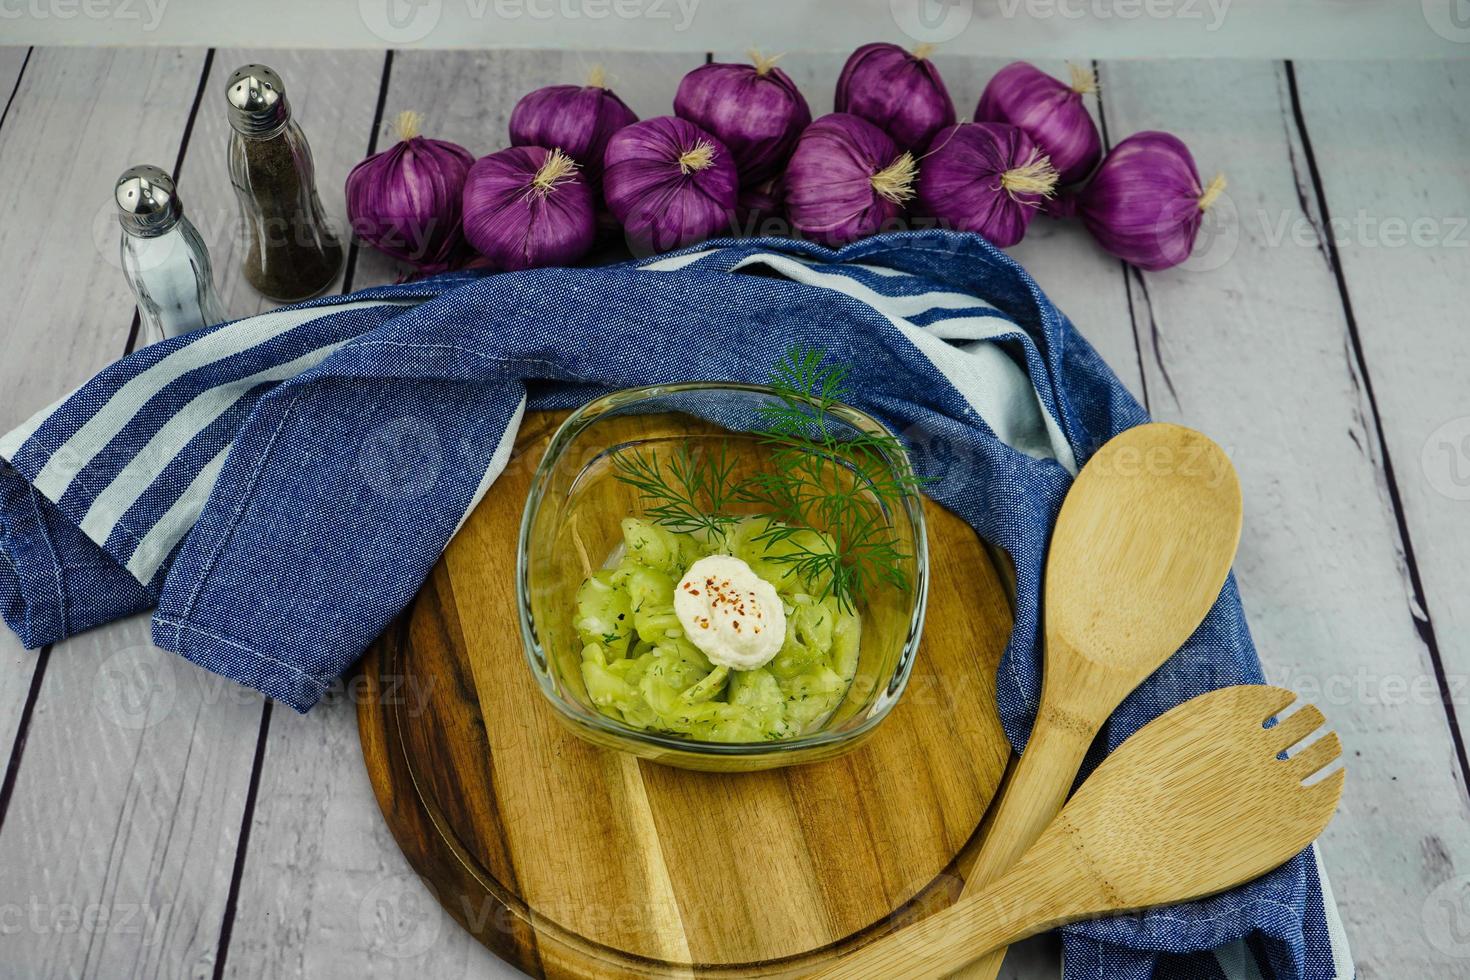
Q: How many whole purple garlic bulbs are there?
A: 10